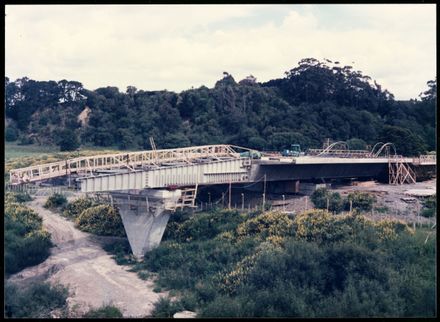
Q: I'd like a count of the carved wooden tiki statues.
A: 0